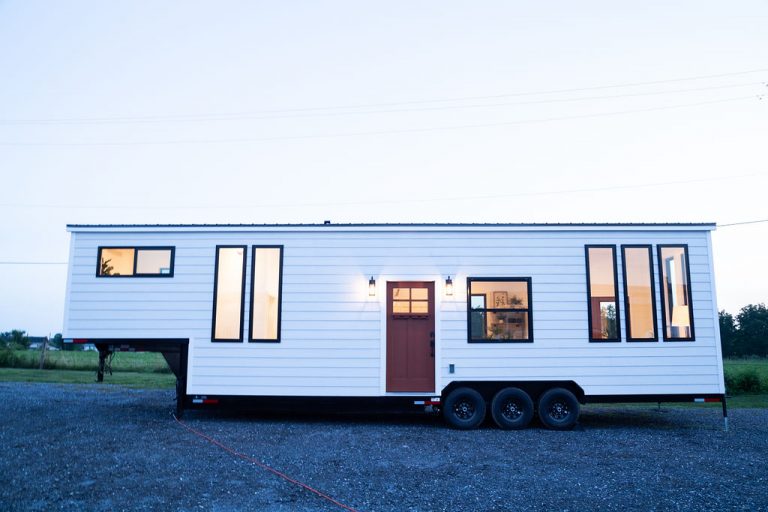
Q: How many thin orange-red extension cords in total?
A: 1